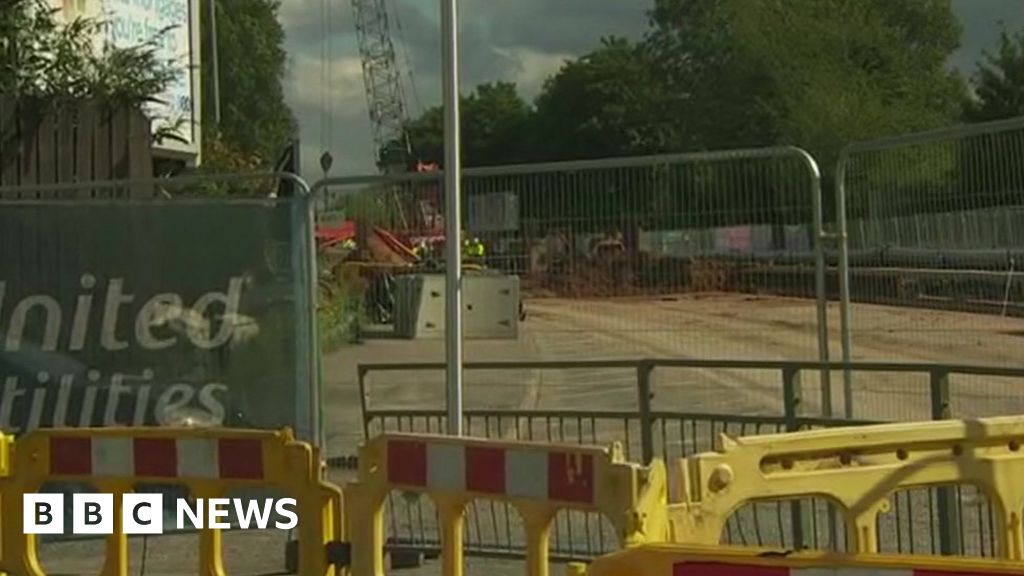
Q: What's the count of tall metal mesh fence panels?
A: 3